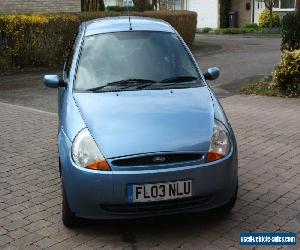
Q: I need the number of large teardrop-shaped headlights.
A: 2